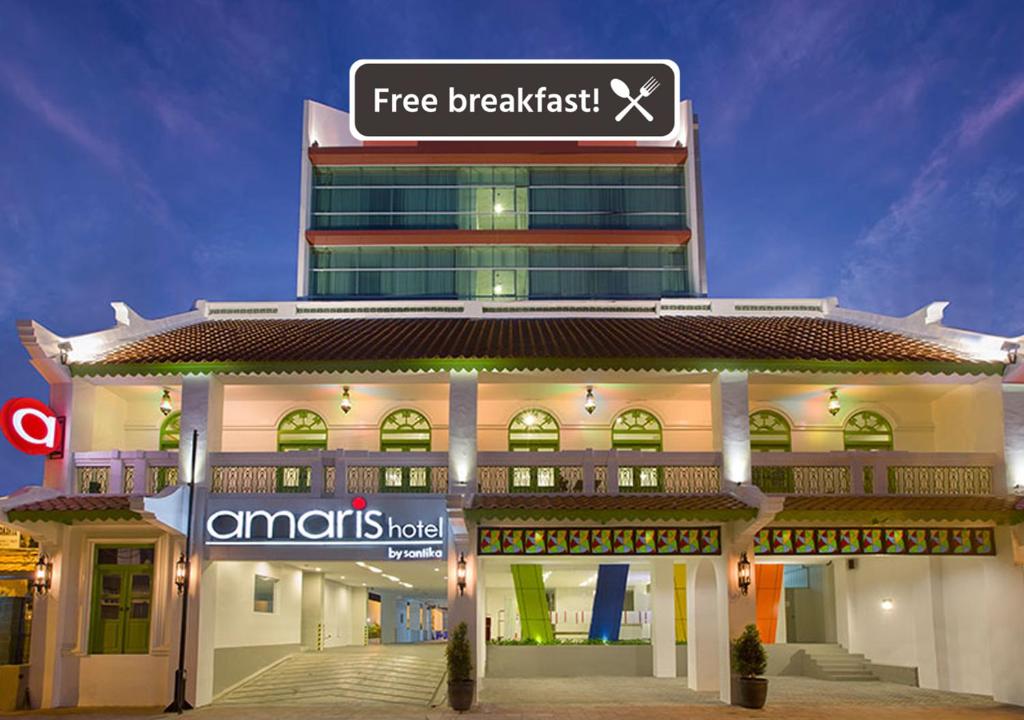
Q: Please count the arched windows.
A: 7